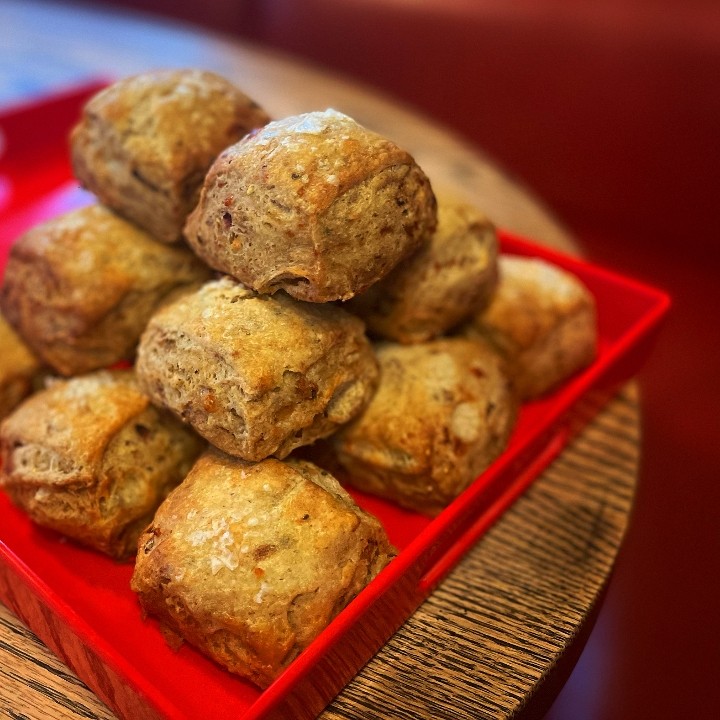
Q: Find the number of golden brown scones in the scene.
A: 10